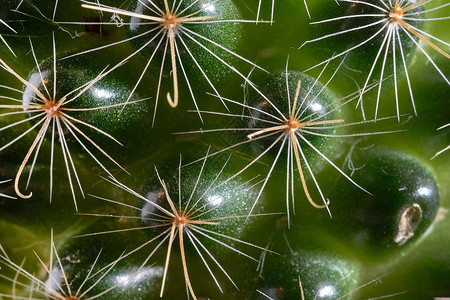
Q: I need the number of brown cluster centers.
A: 6